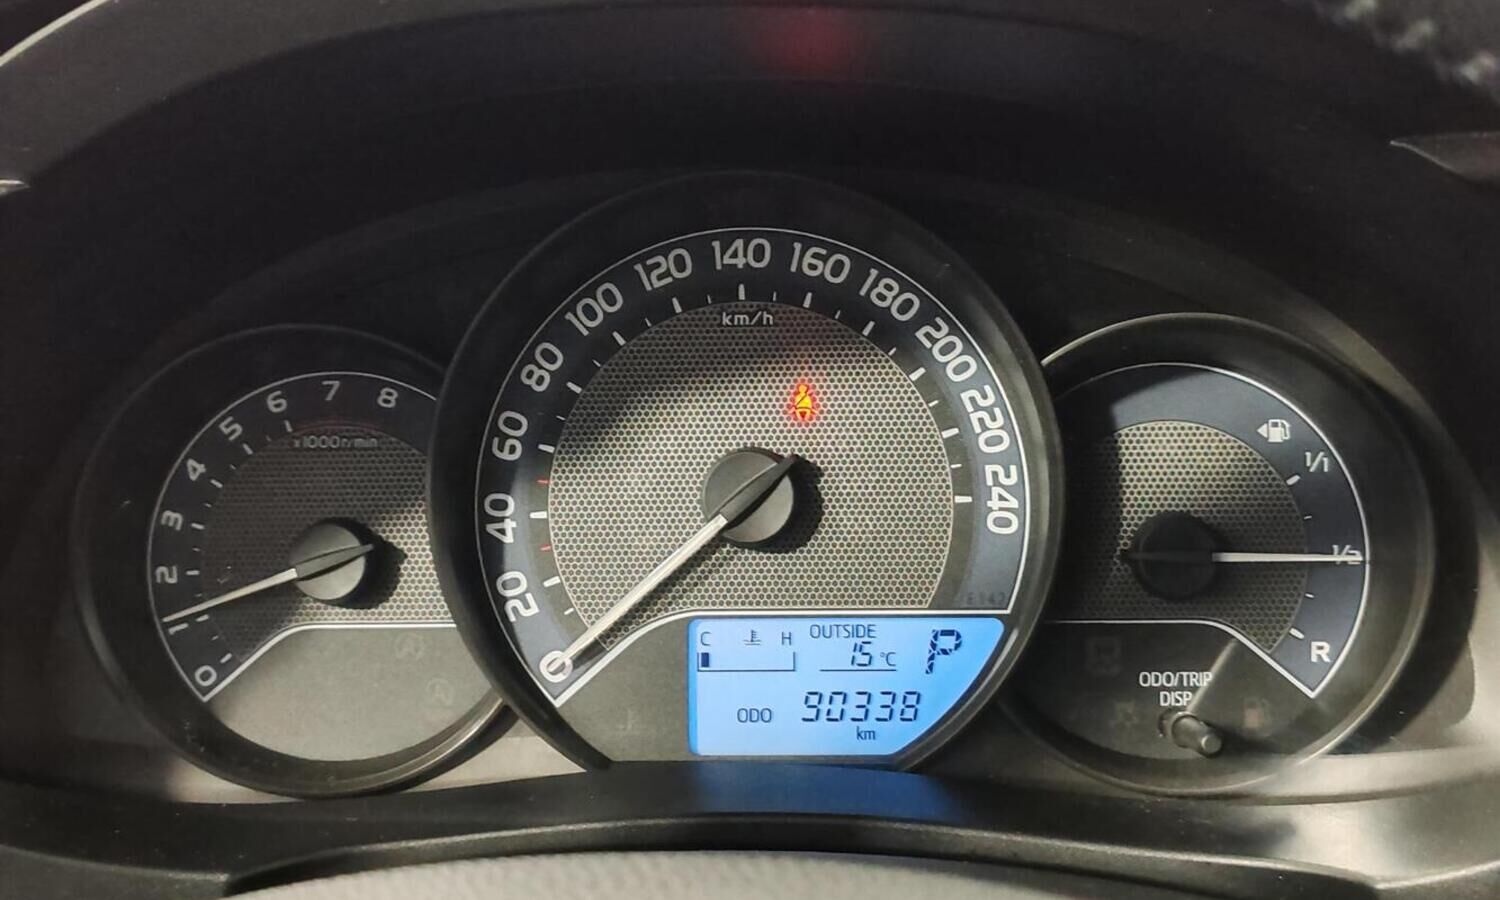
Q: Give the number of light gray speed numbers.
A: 13